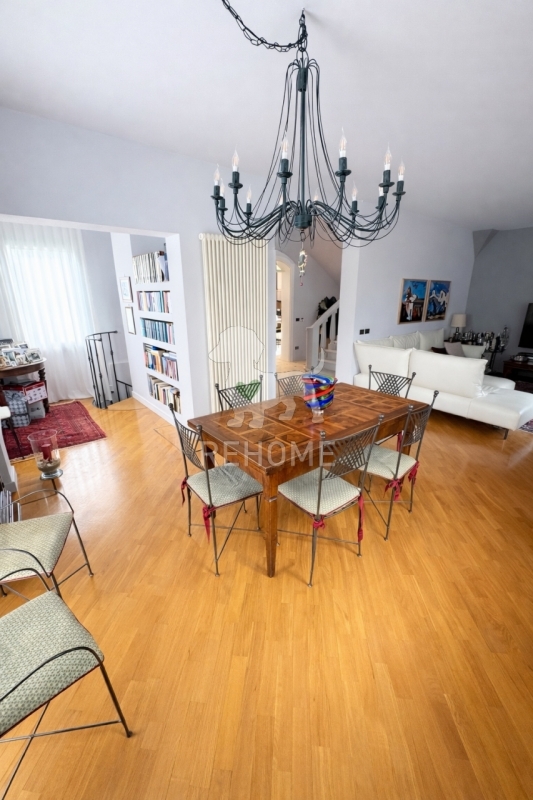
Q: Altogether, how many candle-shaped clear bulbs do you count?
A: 12